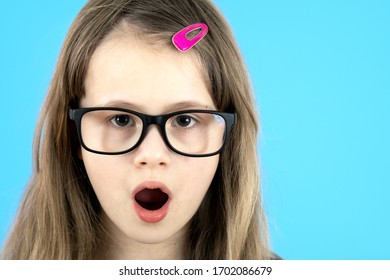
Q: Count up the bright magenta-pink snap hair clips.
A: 1